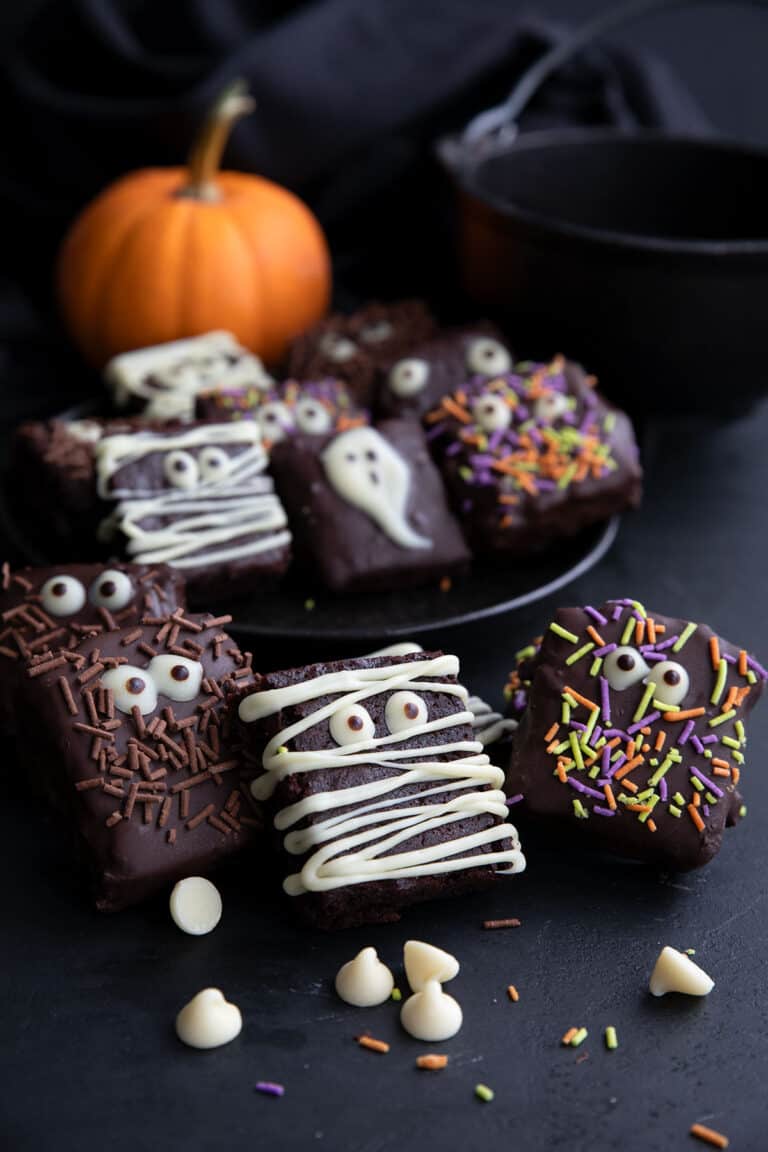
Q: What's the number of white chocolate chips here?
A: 6